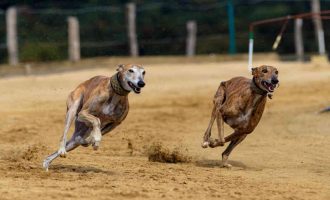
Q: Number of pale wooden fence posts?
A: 6